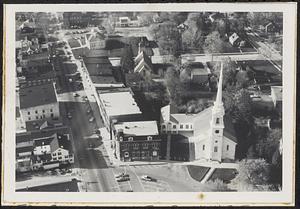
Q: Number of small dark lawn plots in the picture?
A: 2